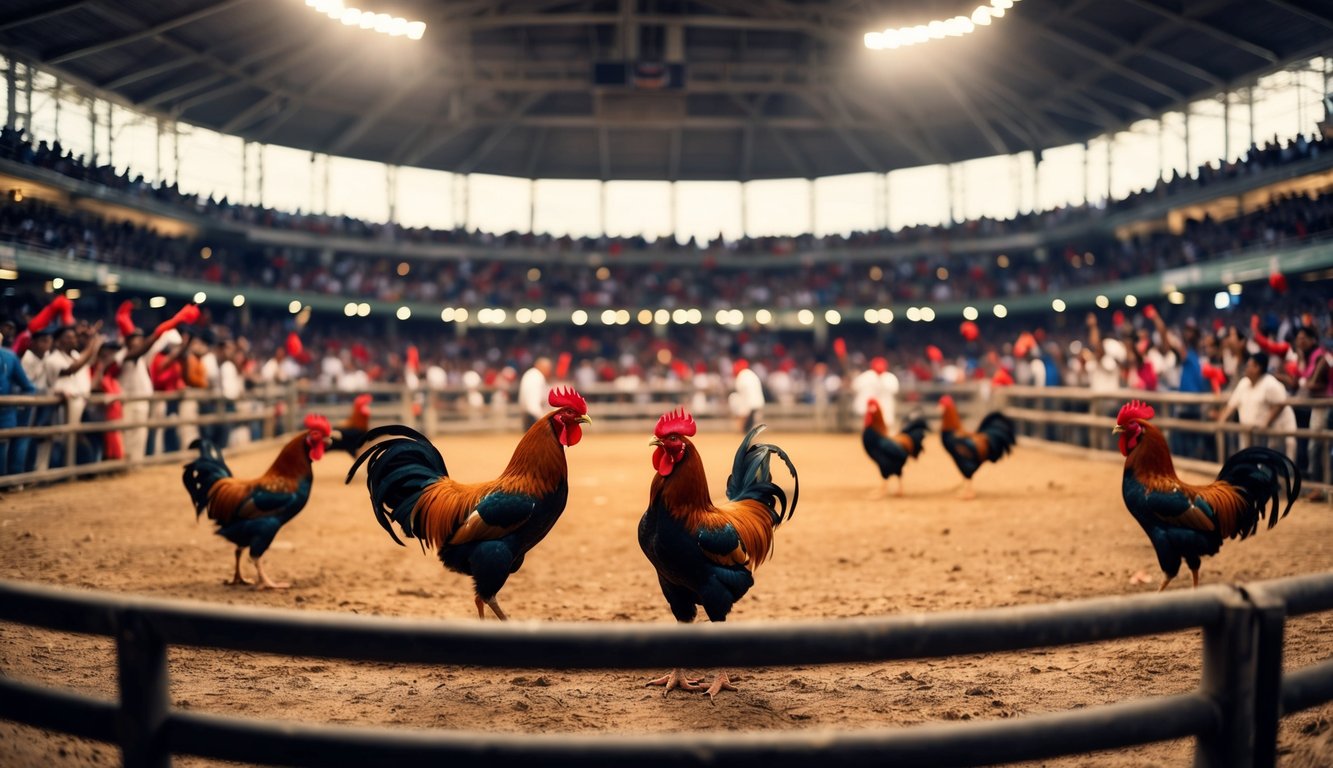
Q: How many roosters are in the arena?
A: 7